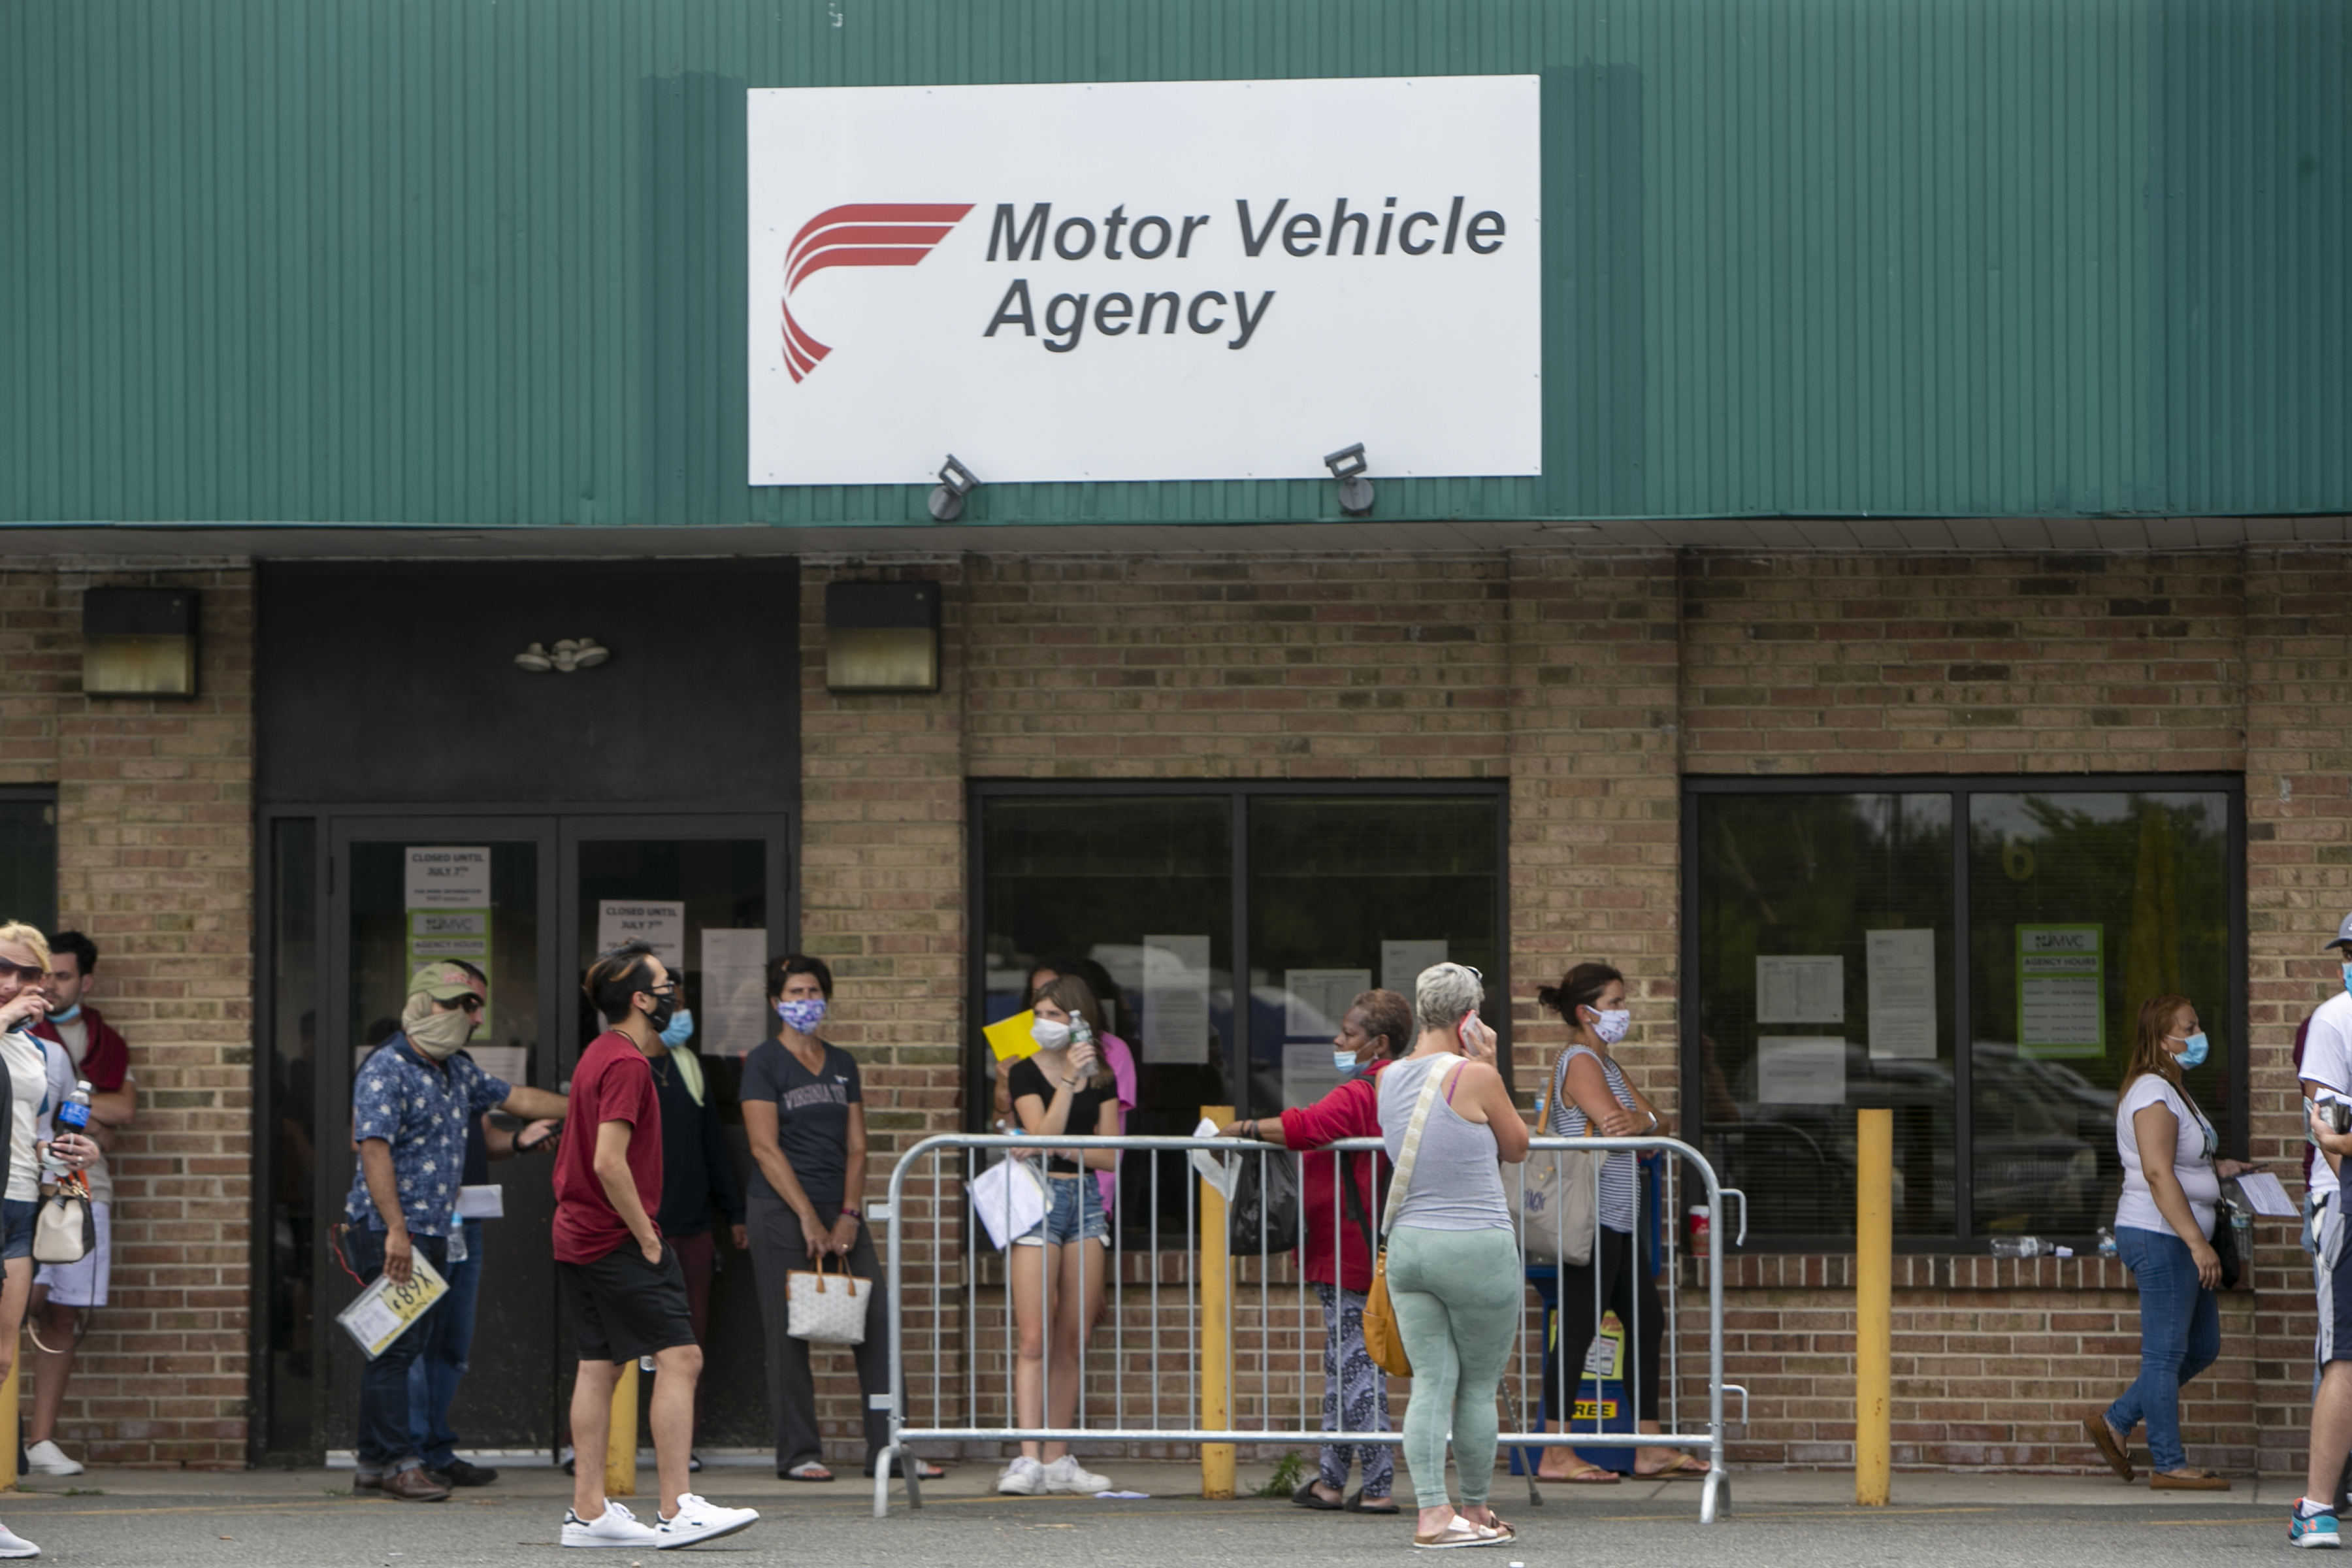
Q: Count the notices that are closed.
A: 2